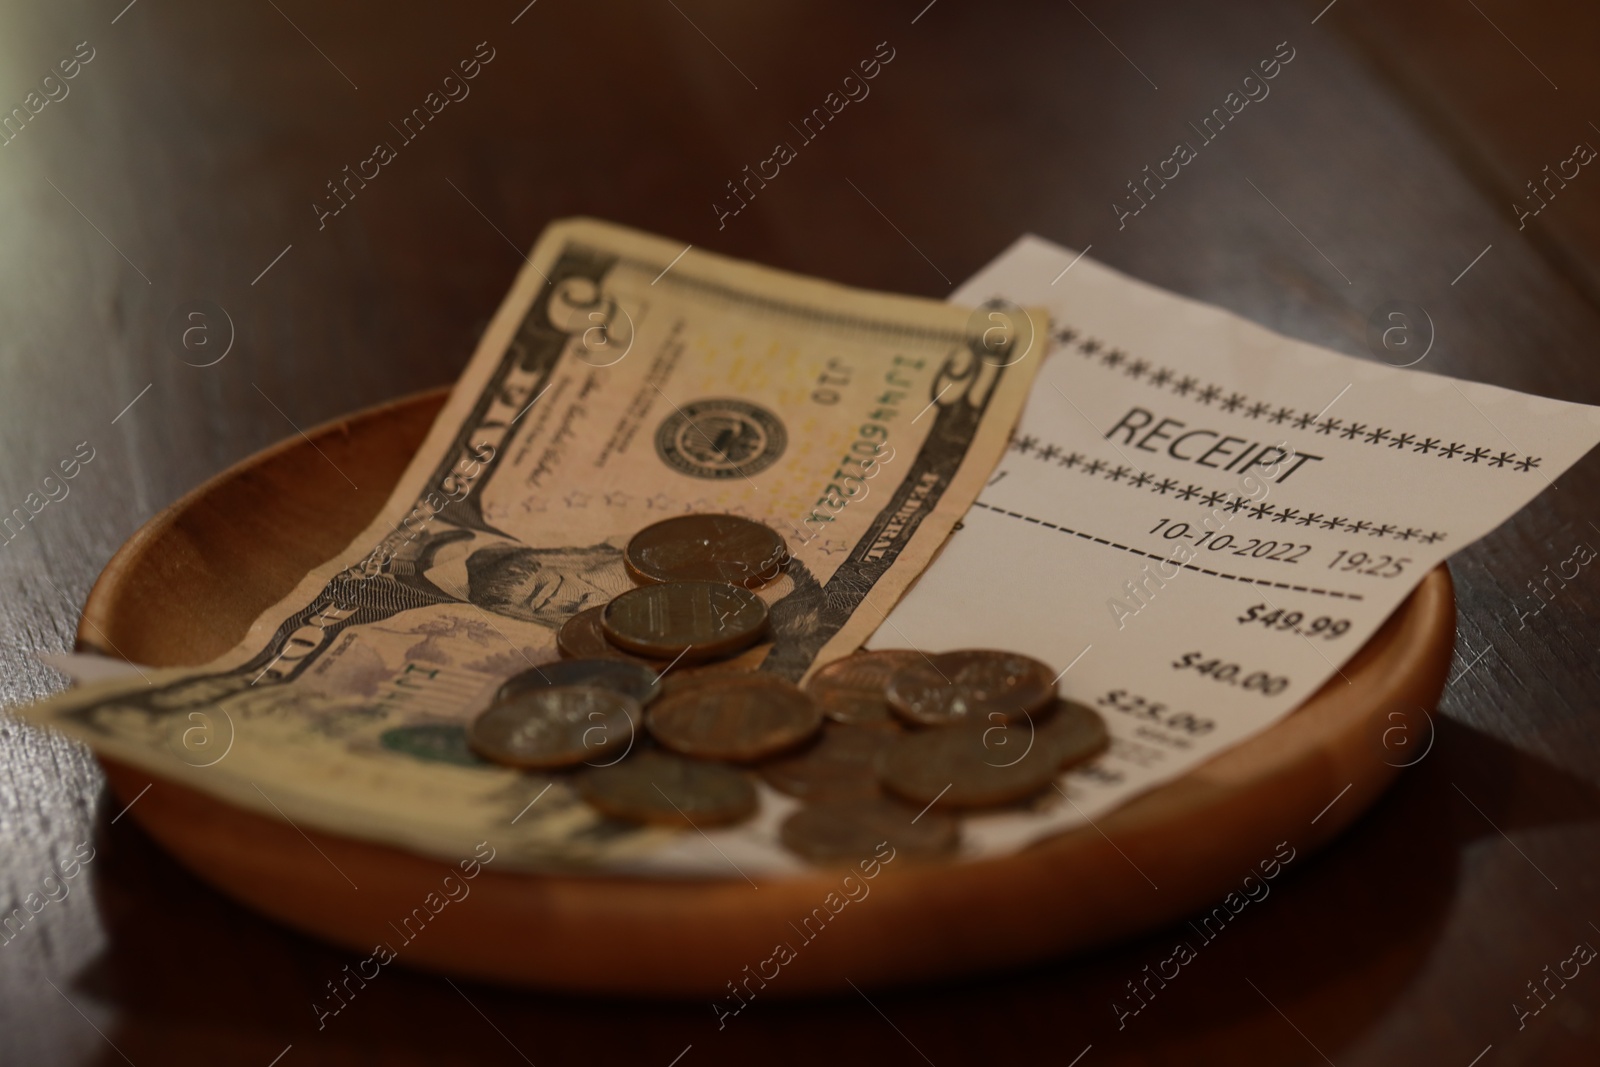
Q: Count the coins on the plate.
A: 14